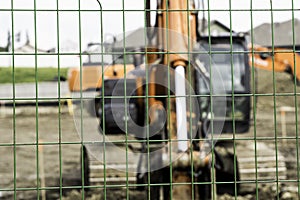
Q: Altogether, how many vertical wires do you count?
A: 14